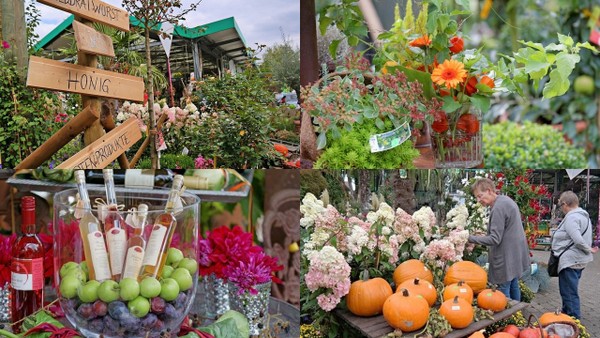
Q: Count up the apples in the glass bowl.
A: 14